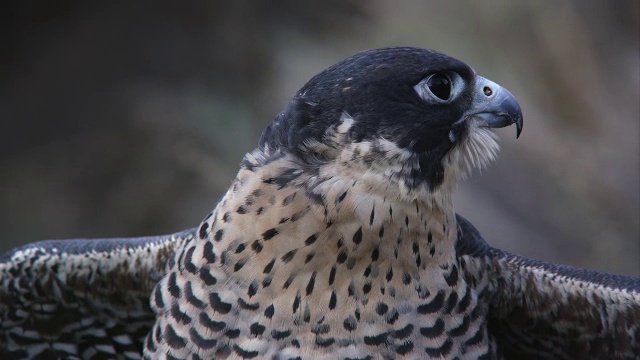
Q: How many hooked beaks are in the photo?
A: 1